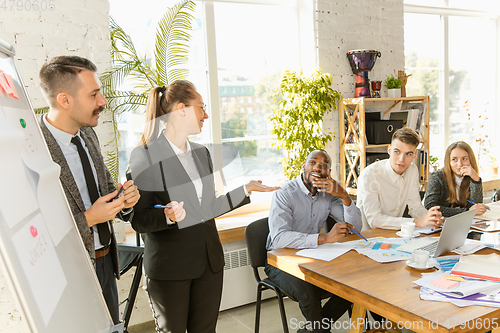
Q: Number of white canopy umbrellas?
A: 0